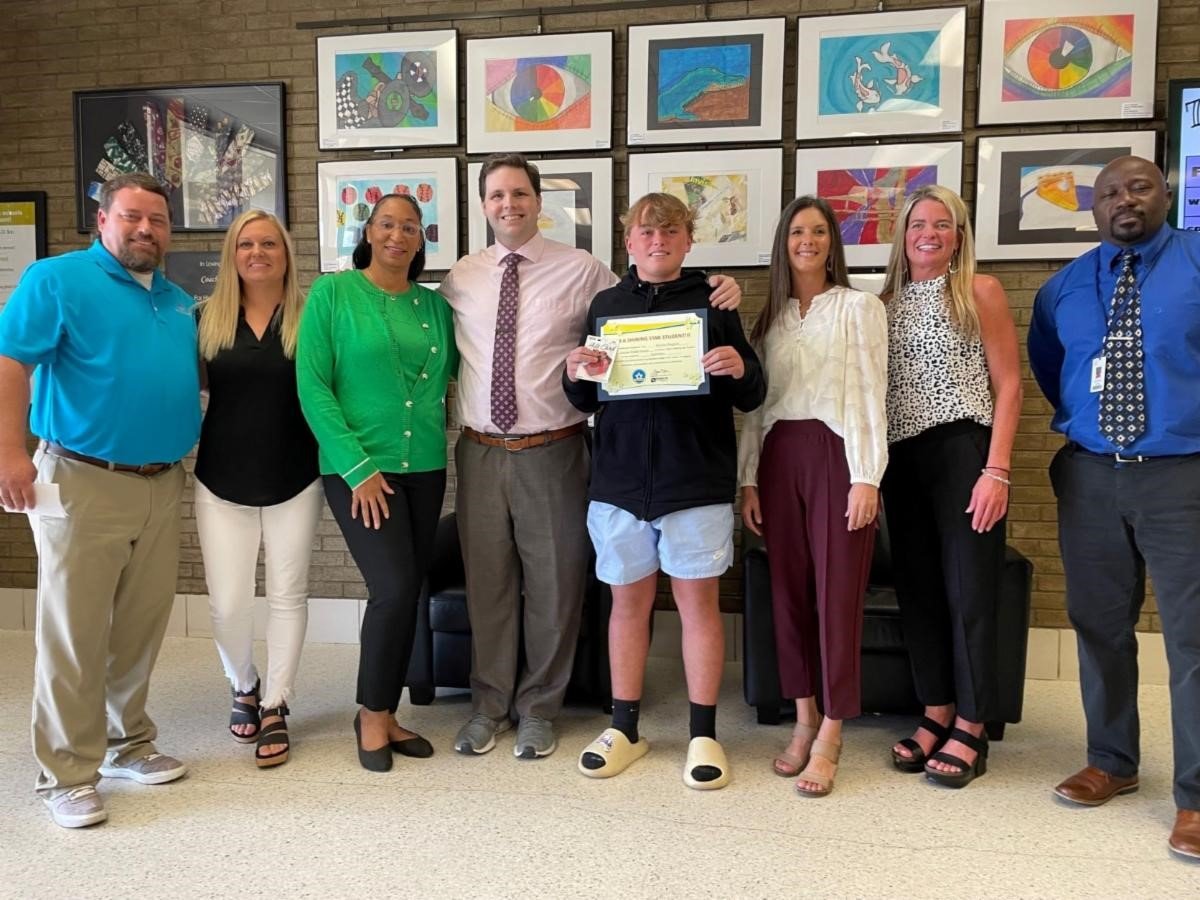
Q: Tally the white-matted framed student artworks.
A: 10